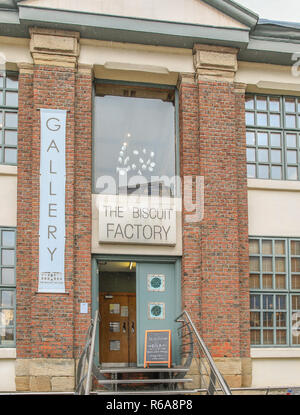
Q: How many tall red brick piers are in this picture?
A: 2